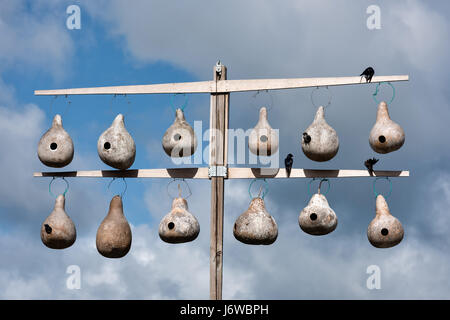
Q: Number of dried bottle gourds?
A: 12